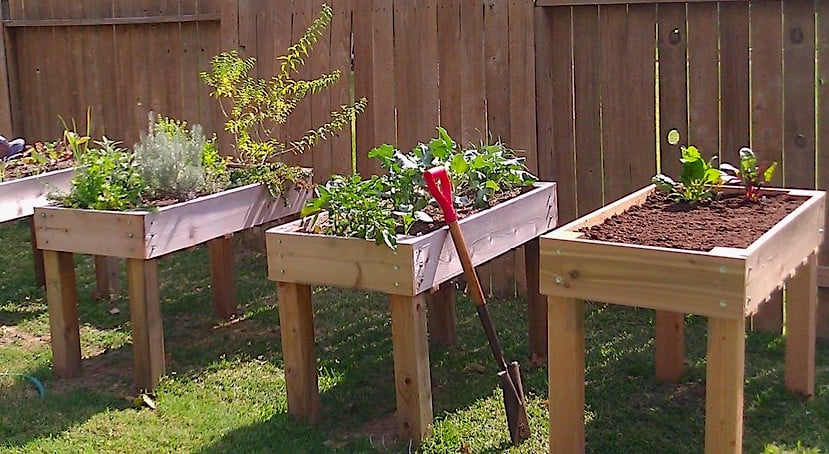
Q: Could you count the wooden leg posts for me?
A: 13